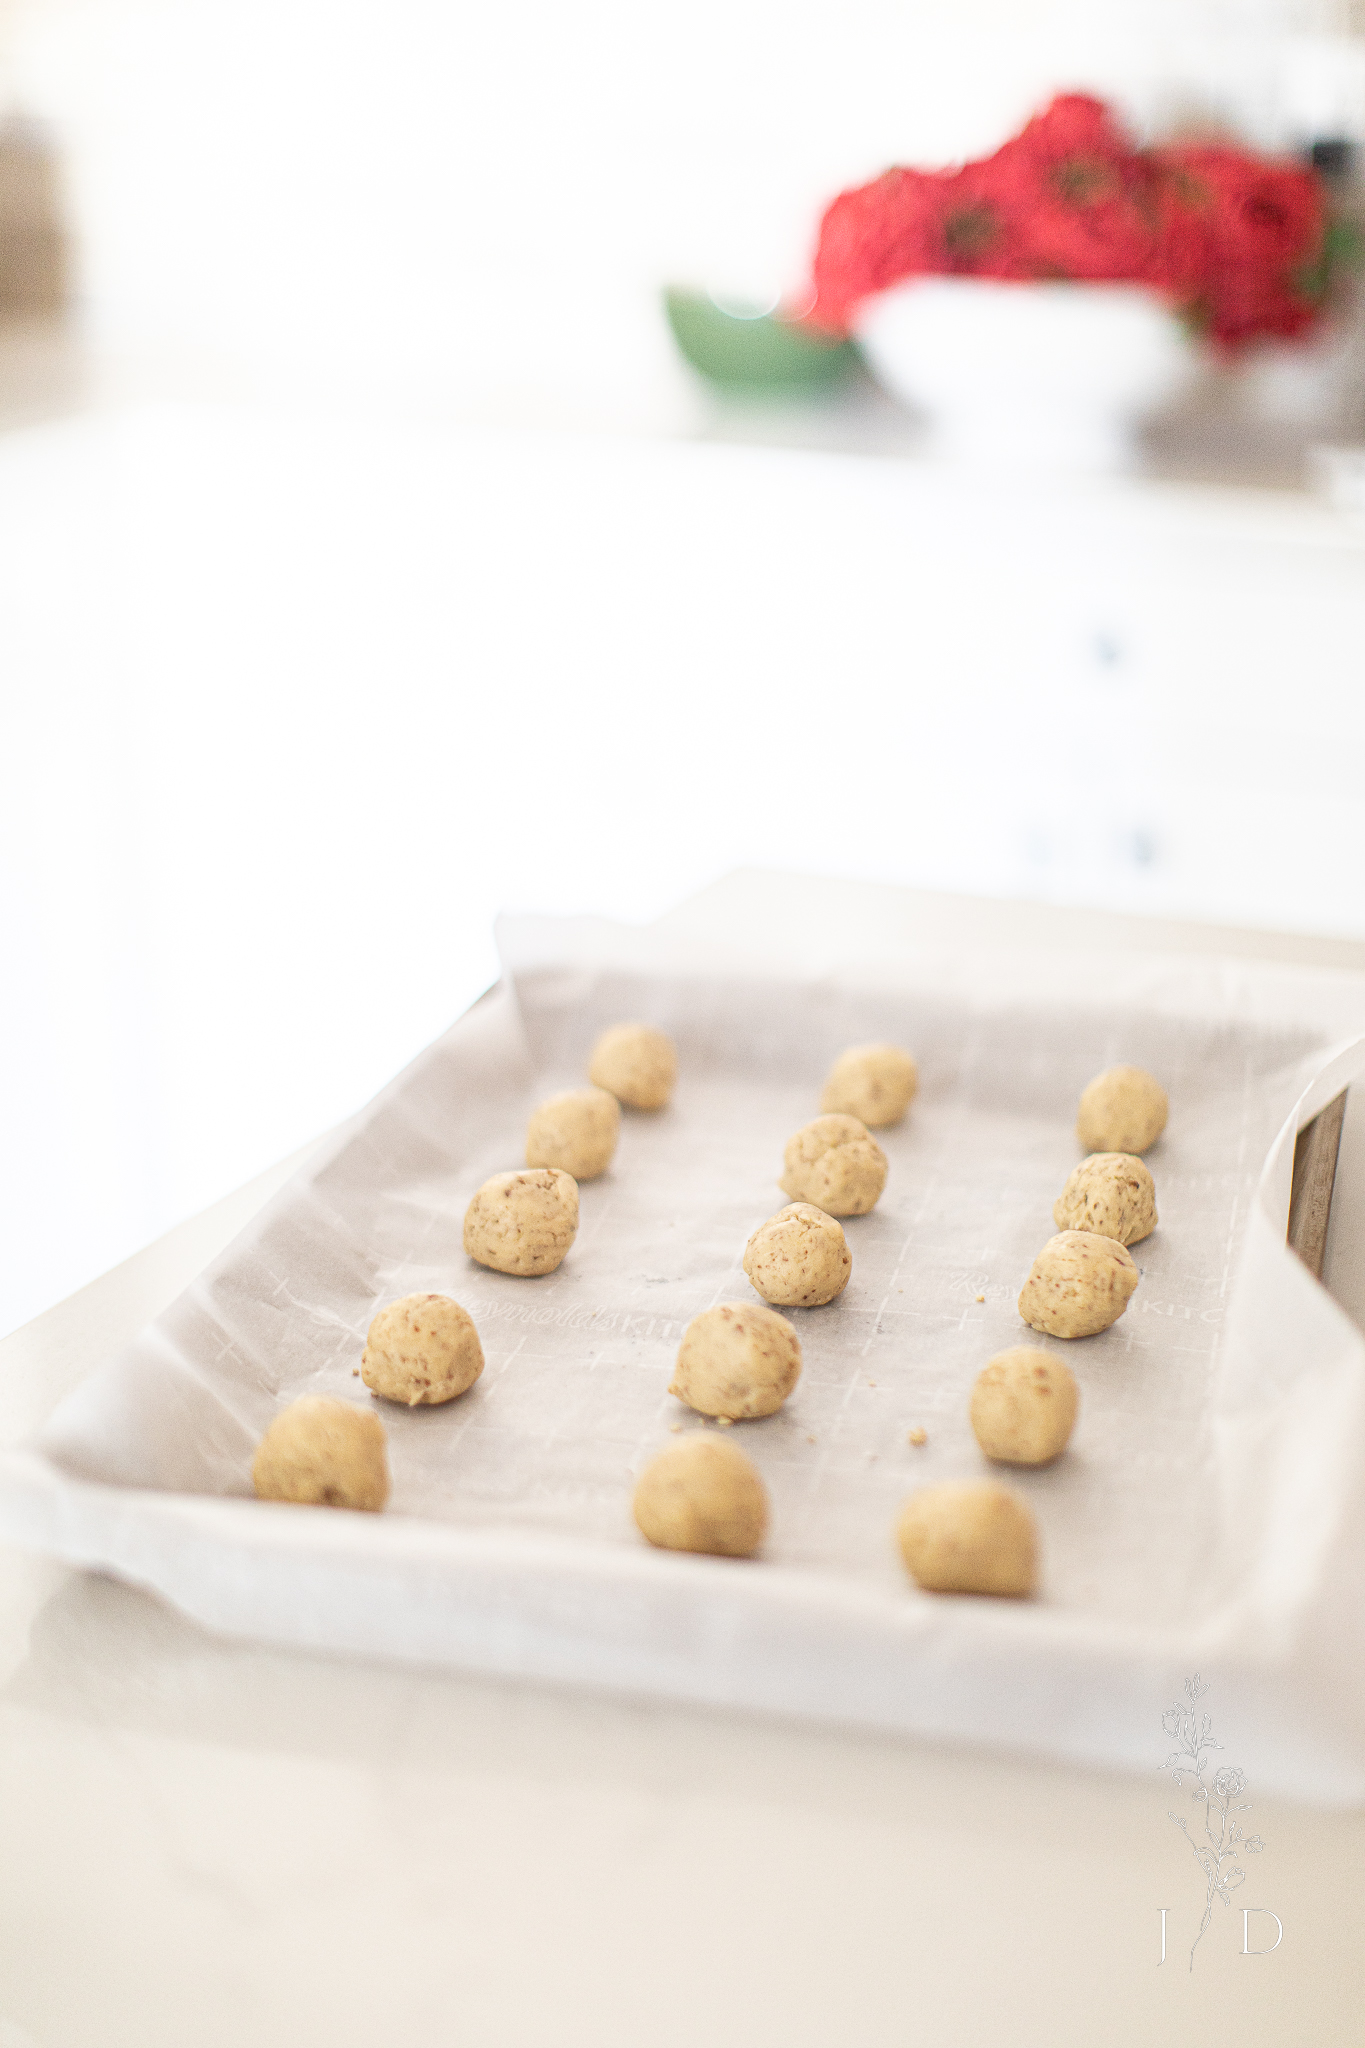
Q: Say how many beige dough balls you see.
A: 15